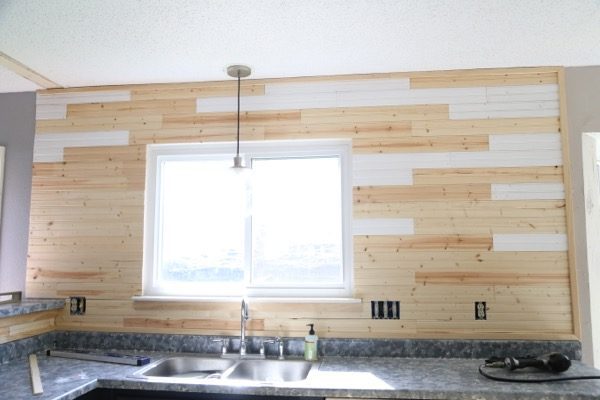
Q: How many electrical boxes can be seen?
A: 3